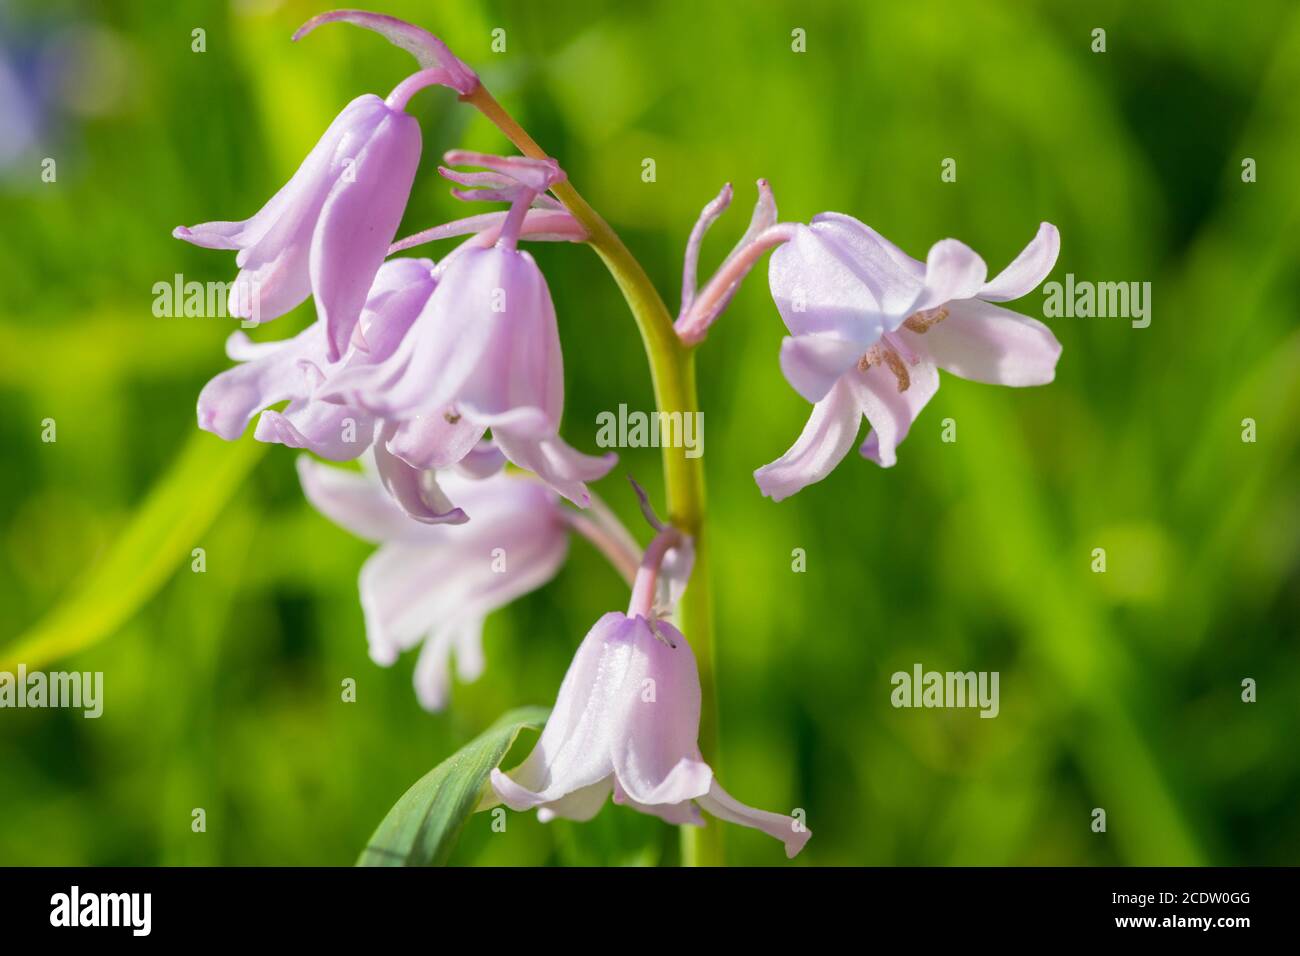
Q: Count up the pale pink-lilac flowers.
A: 6